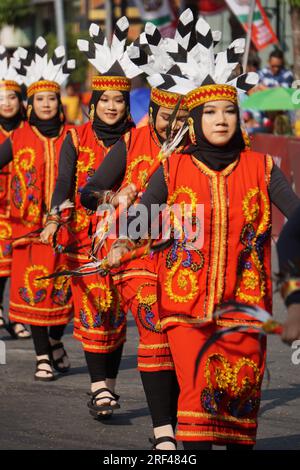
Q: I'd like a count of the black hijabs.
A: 5